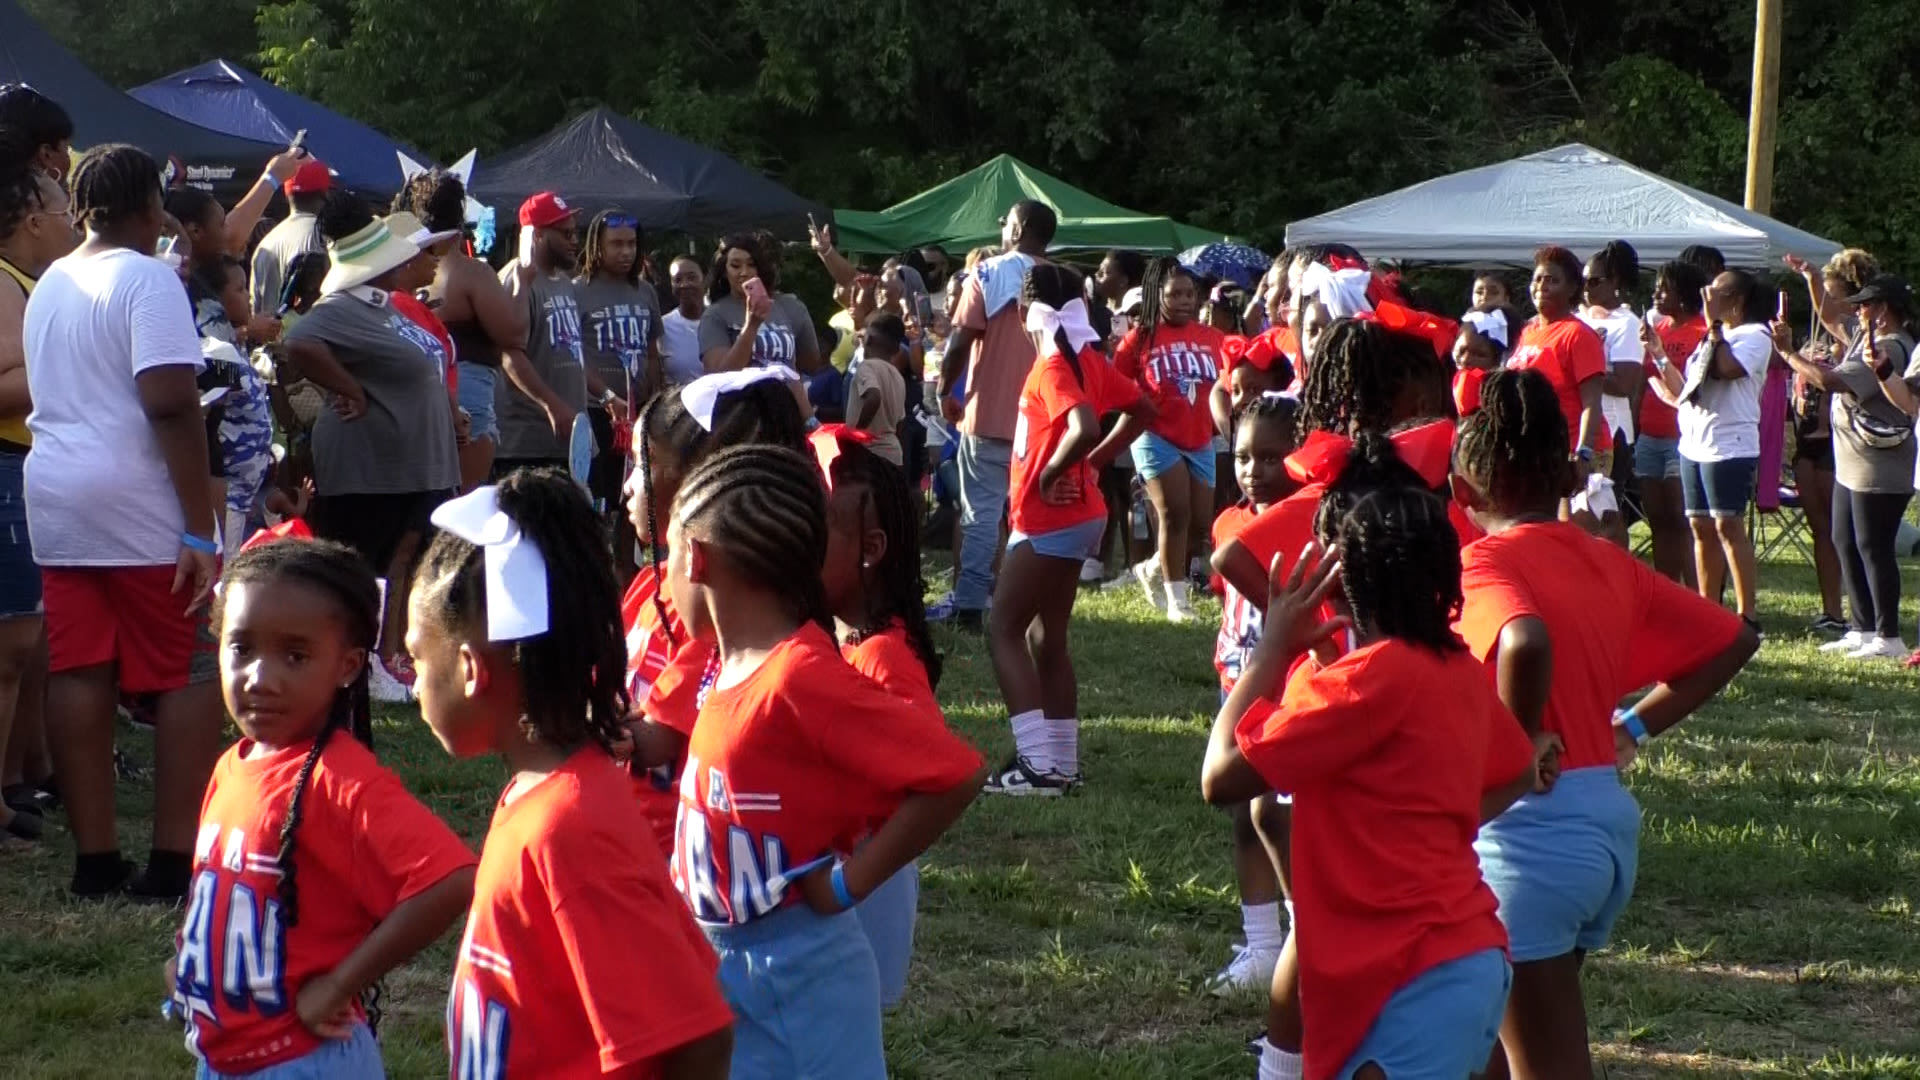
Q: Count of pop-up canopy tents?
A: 5